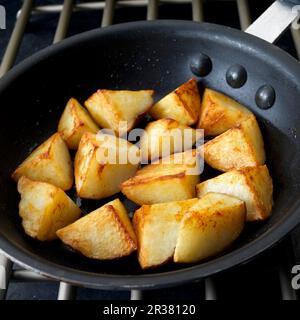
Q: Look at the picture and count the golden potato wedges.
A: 14